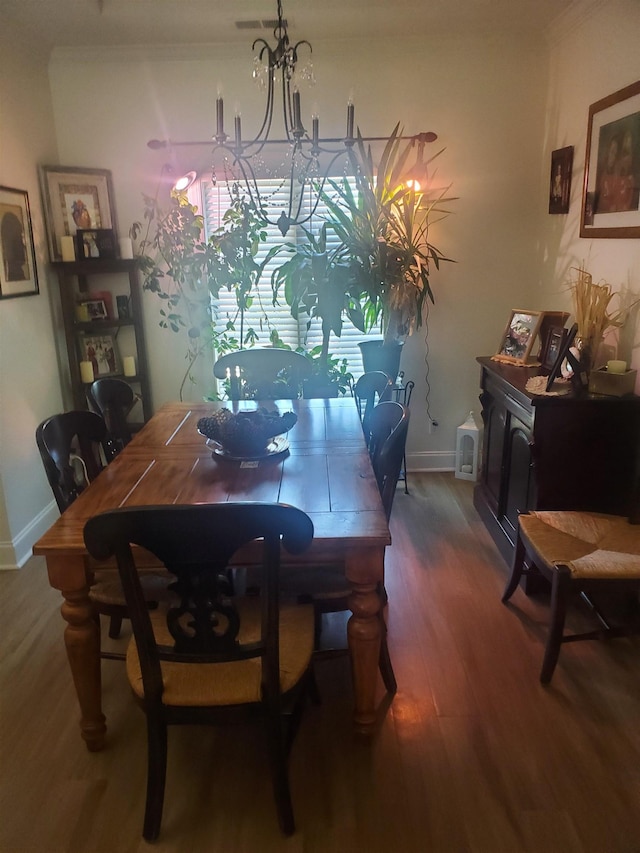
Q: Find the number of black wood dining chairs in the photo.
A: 7